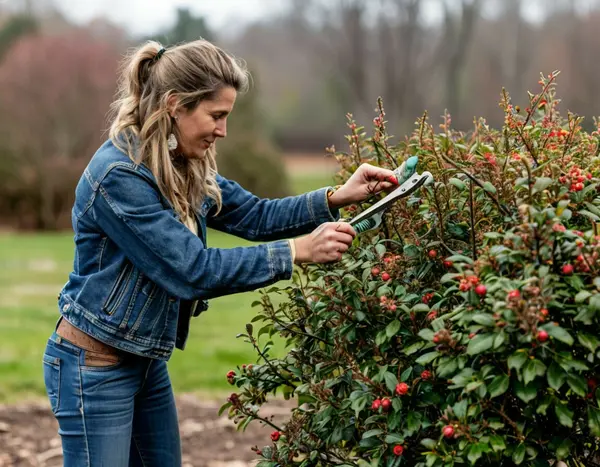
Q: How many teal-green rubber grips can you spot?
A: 2